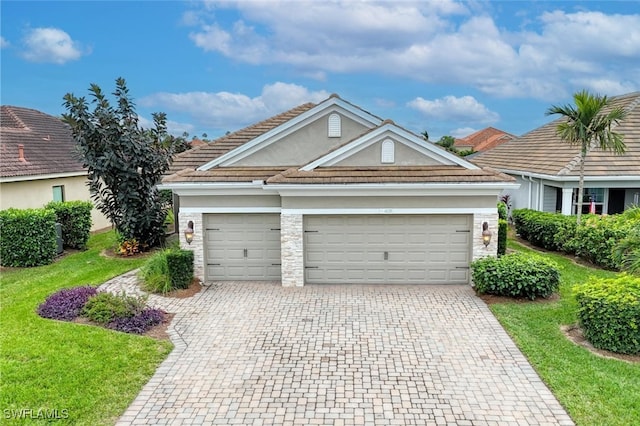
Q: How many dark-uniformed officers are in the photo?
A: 0